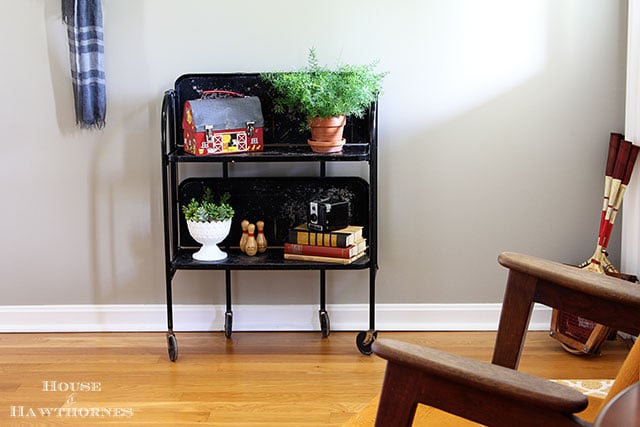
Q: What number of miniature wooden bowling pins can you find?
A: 3